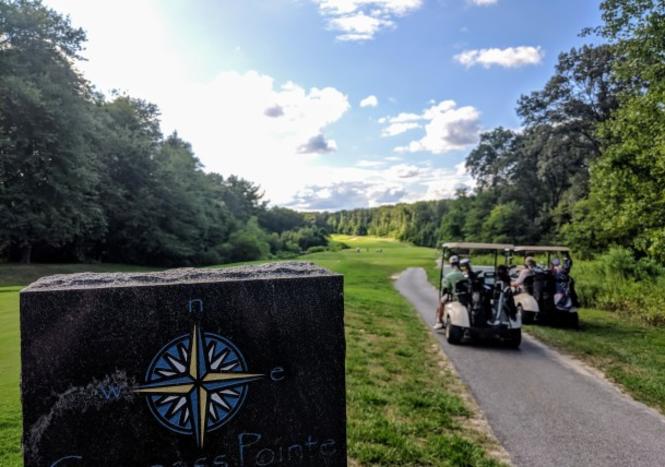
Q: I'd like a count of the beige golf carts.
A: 2